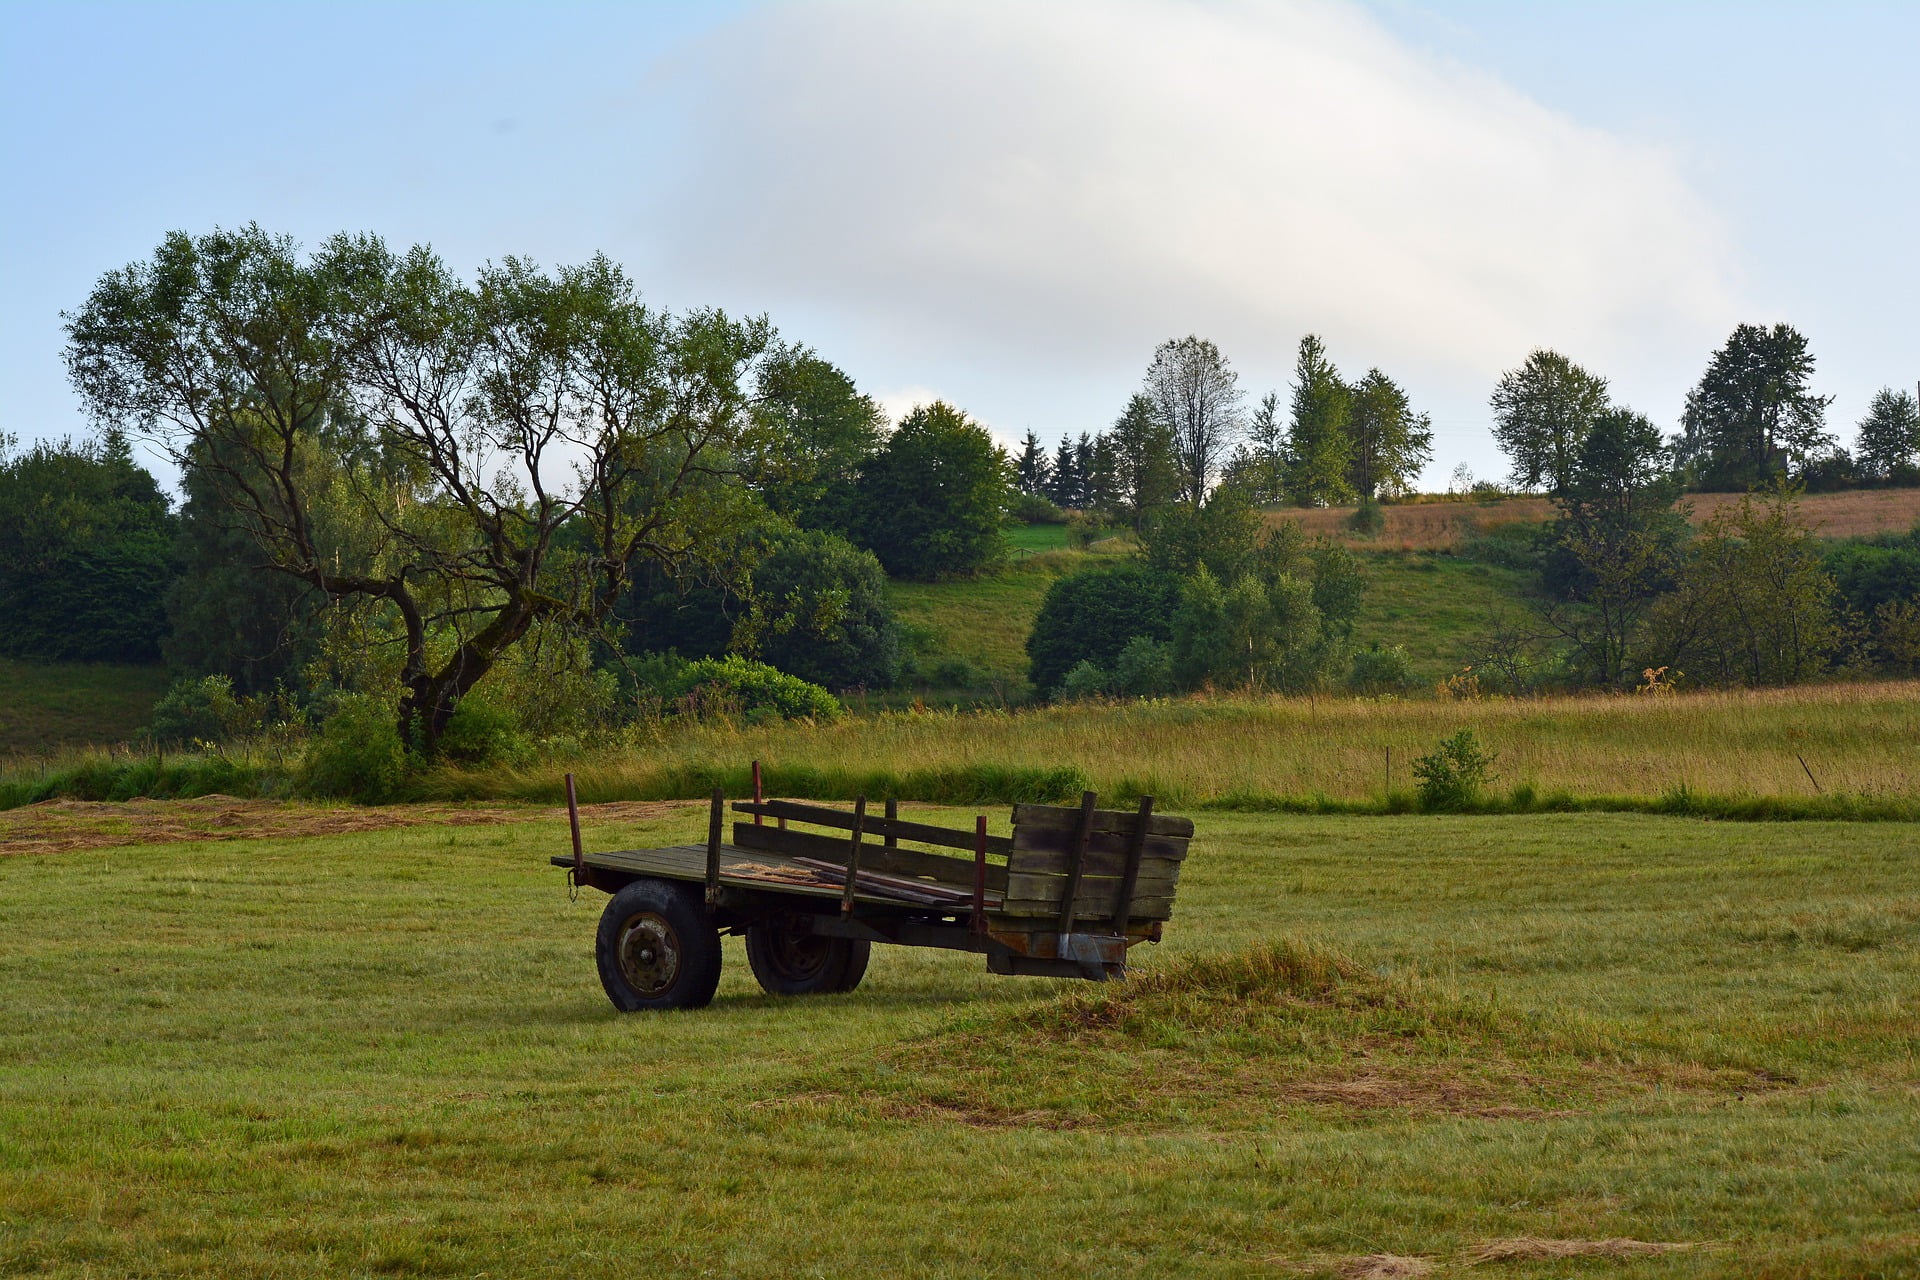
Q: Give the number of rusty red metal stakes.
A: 3